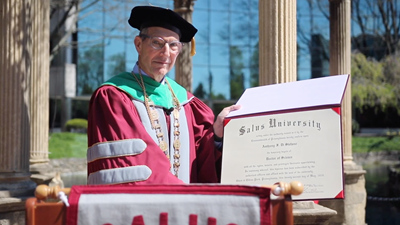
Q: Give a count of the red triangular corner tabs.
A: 3